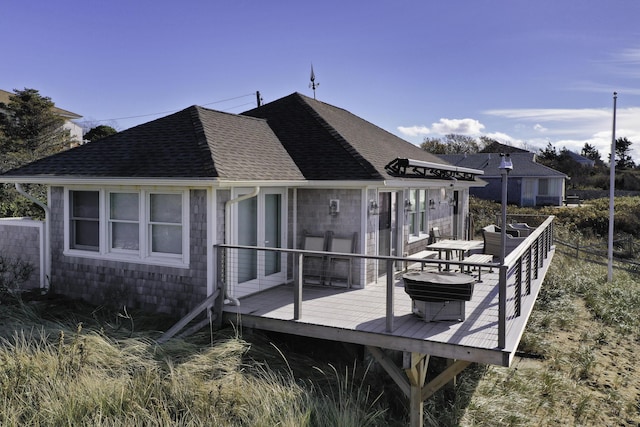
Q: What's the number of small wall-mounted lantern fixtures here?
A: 5